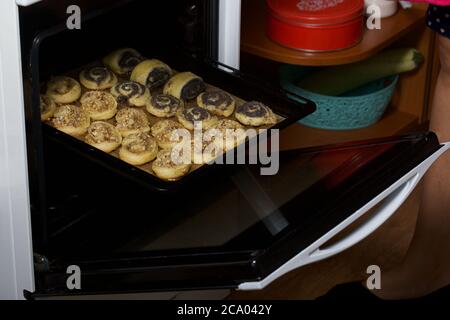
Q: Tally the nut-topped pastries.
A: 11